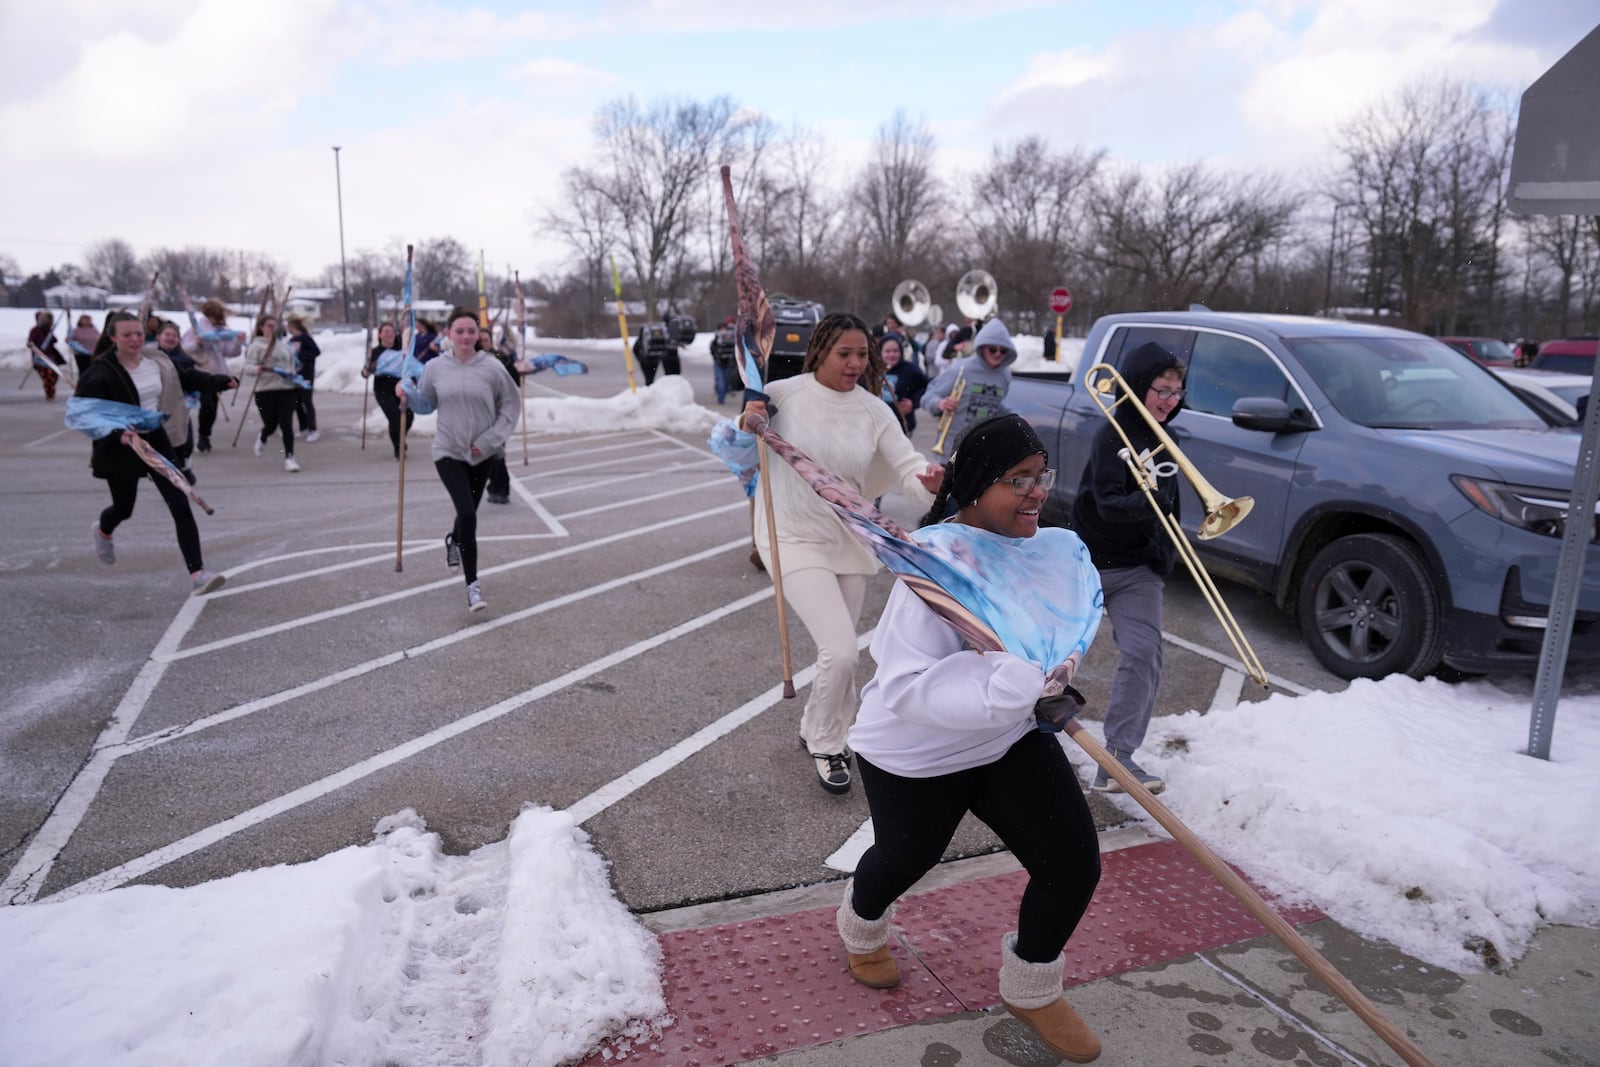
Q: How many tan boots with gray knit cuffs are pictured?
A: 2